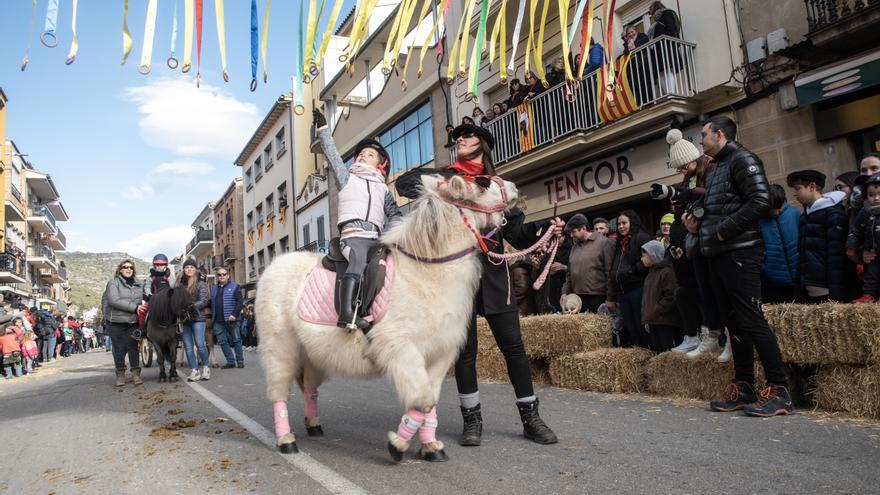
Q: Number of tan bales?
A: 6